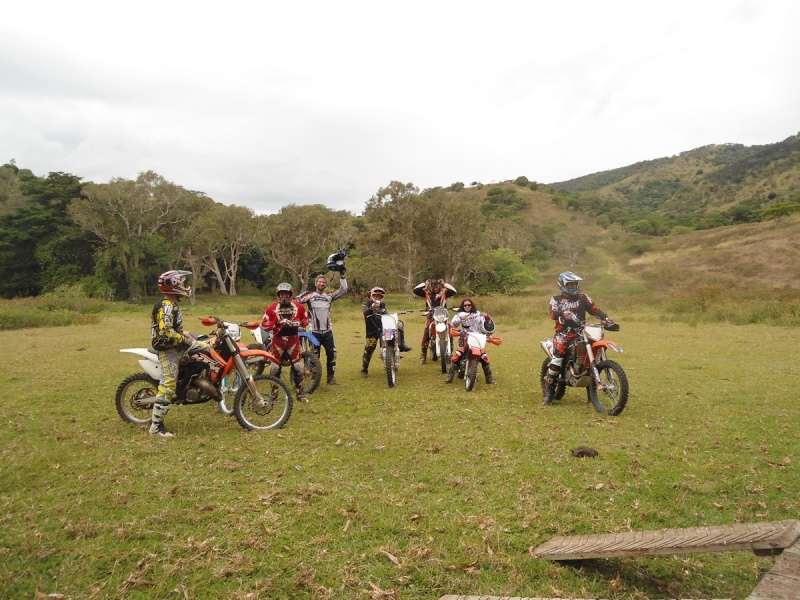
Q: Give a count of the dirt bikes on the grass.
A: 7